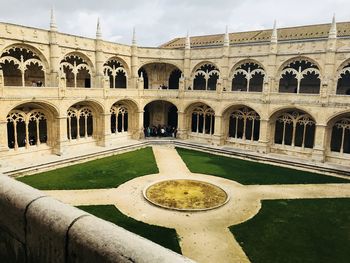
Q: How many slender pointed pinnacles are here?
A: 7